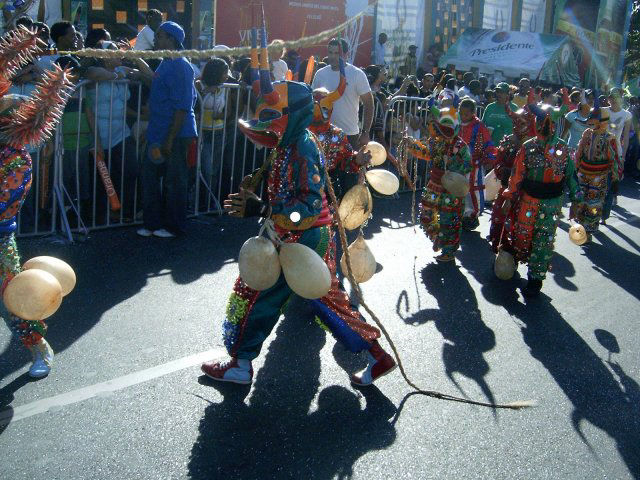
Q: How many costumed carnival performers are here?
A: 8